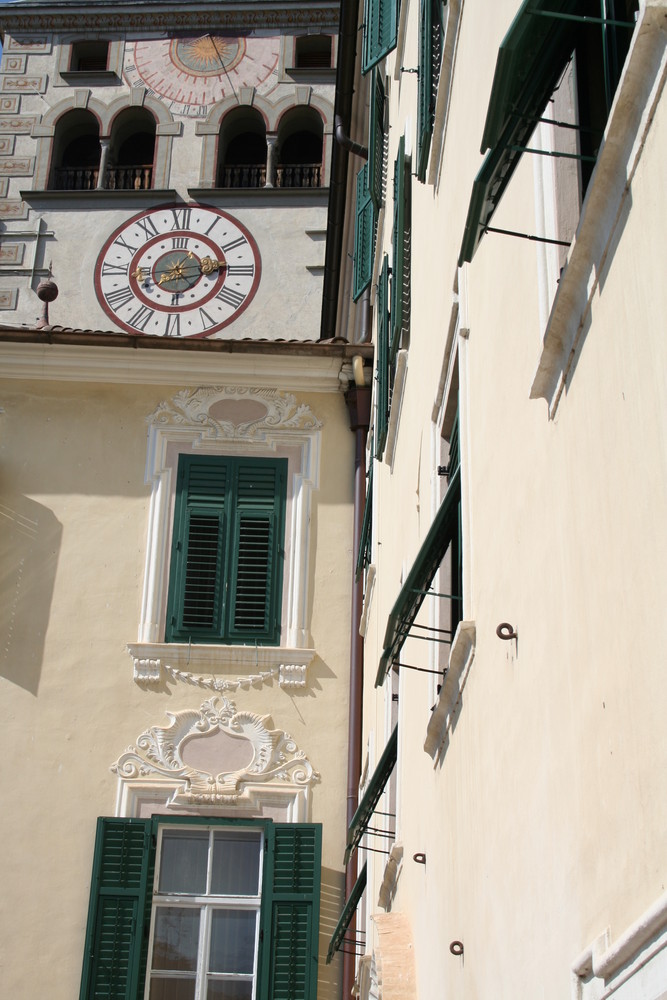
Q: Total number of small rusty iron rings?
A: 3